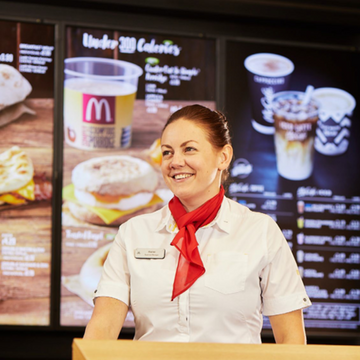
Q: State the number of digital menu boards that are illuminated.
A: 3